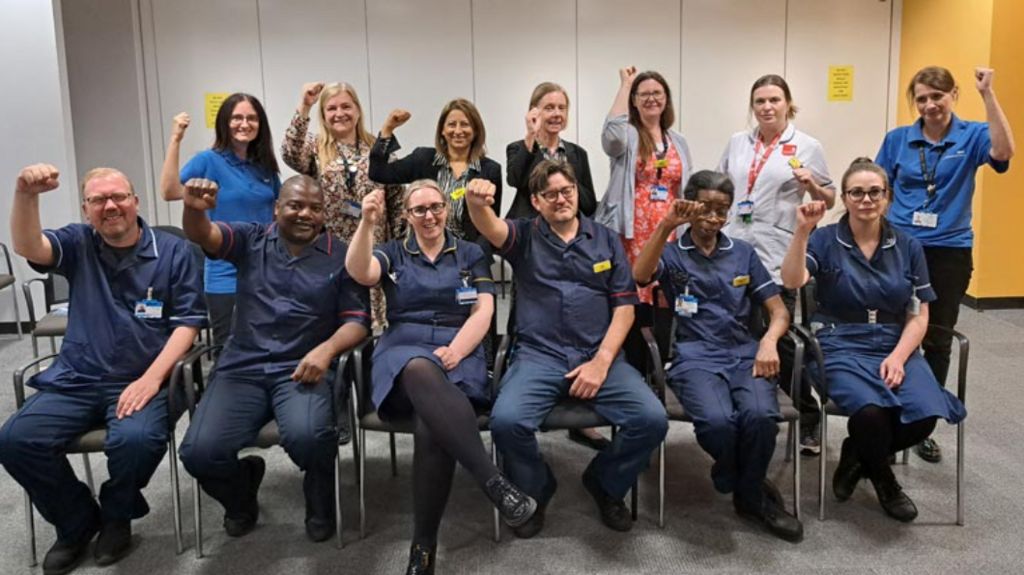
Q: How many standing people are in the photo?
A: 7